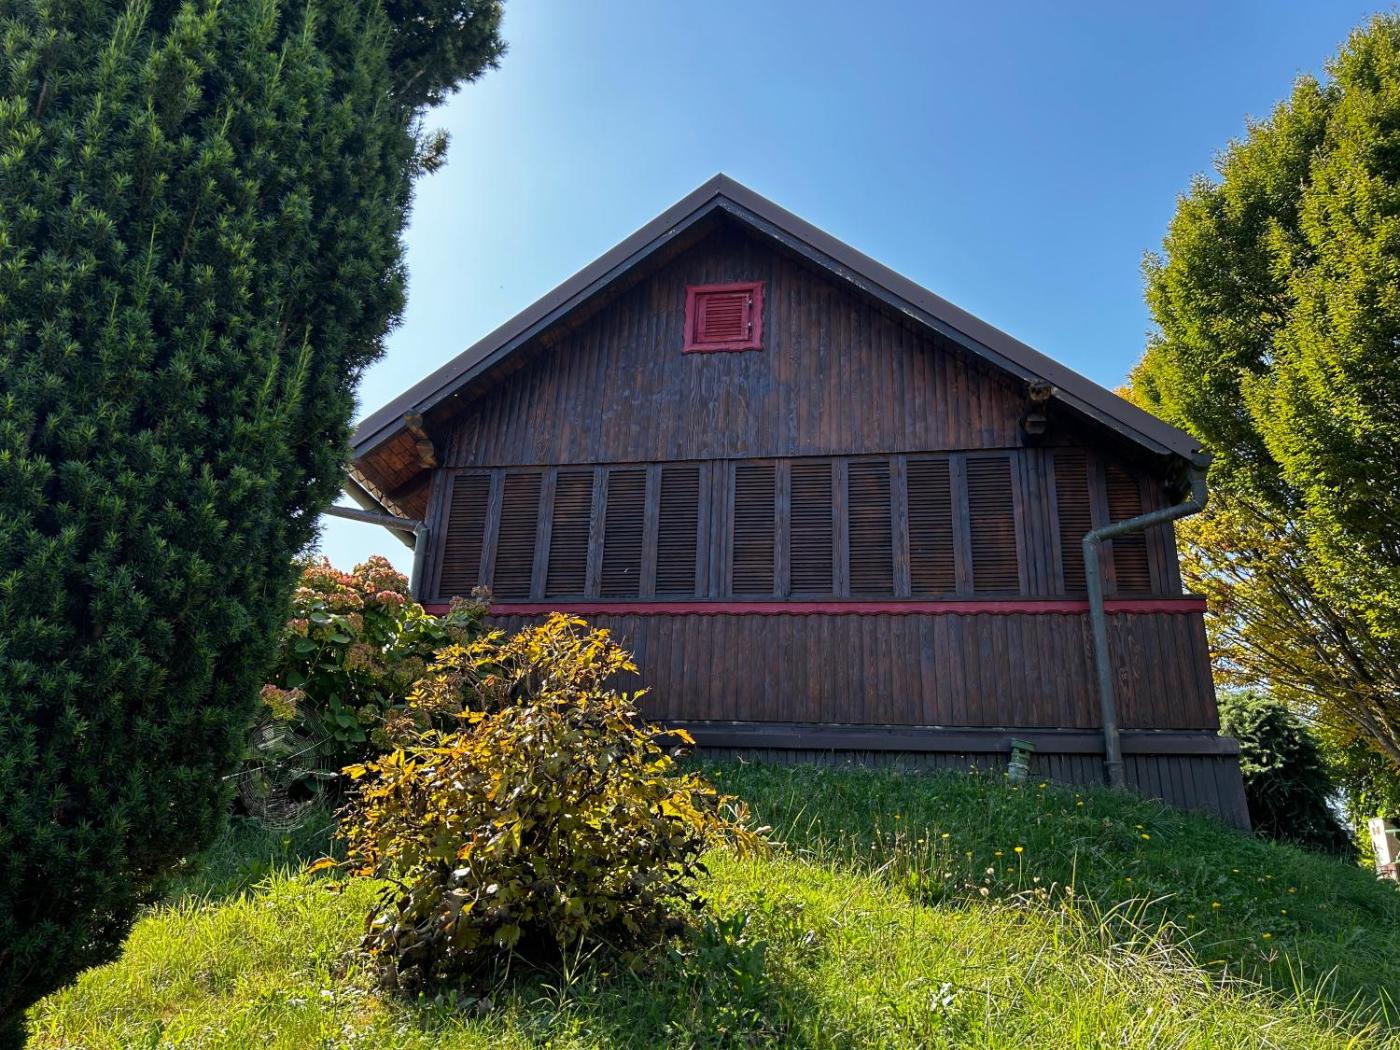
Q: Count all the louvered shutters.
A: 13